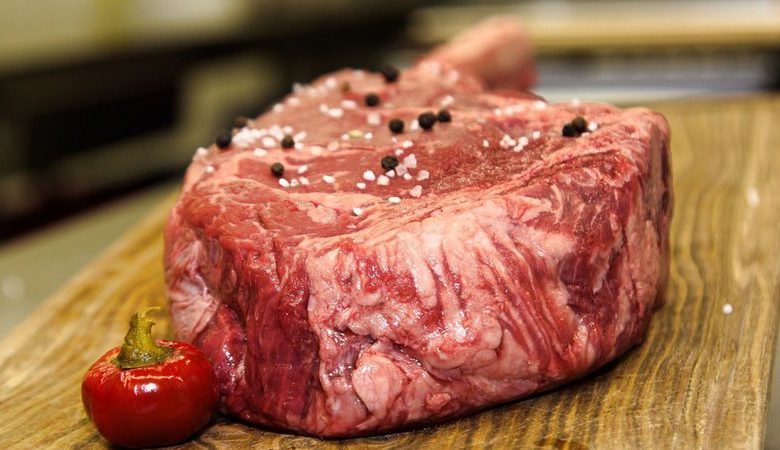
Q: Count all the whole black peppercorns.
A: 12